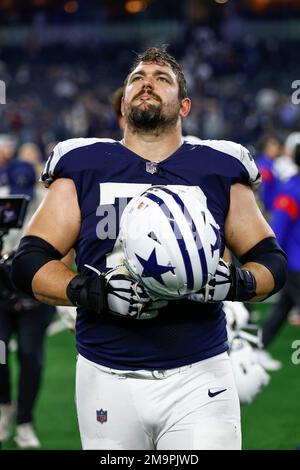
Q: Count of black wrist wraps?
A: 2